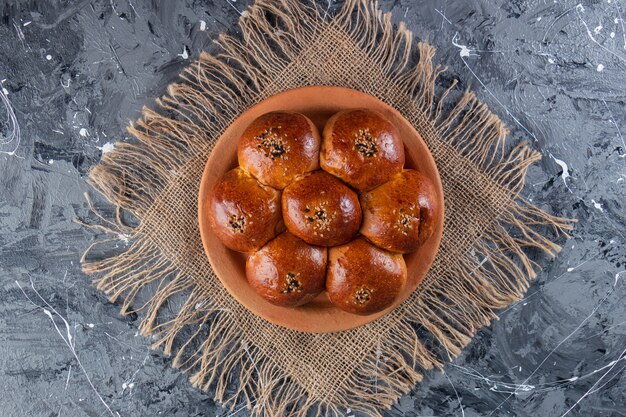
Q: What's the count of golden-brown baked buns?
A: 7